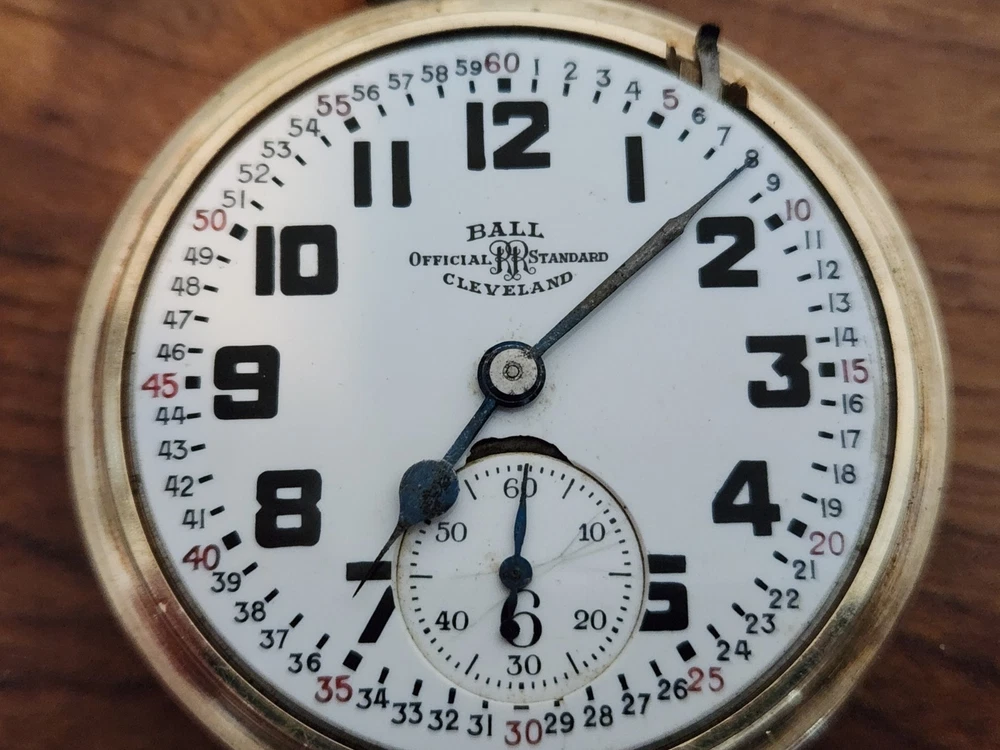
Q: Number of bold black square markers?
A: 11